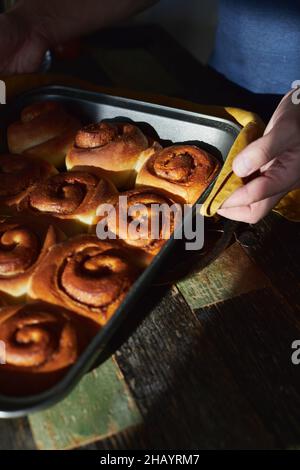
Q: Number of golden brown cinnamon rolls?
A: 9